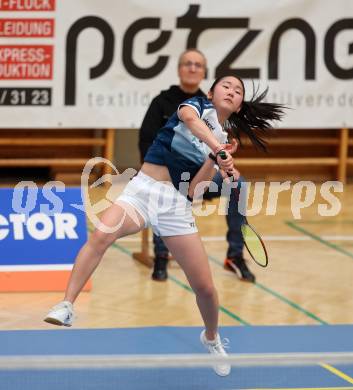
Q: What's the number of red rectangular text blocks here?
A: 3